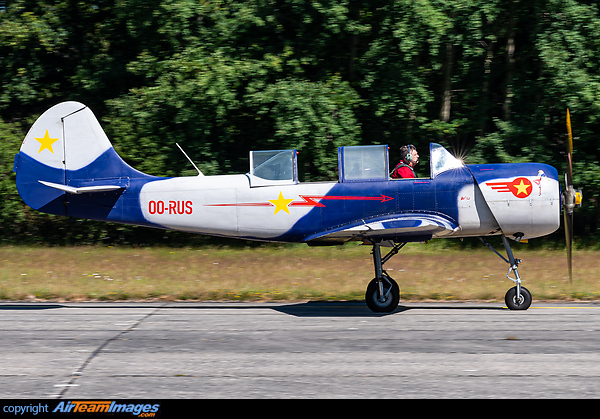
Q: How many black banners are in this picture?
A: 1